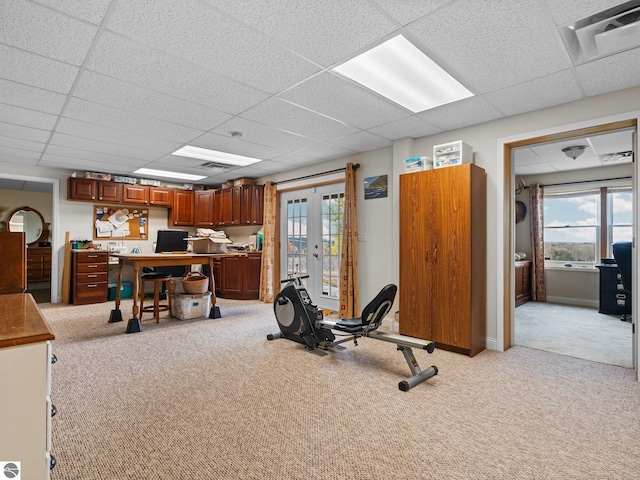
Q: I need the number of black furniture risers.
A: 3